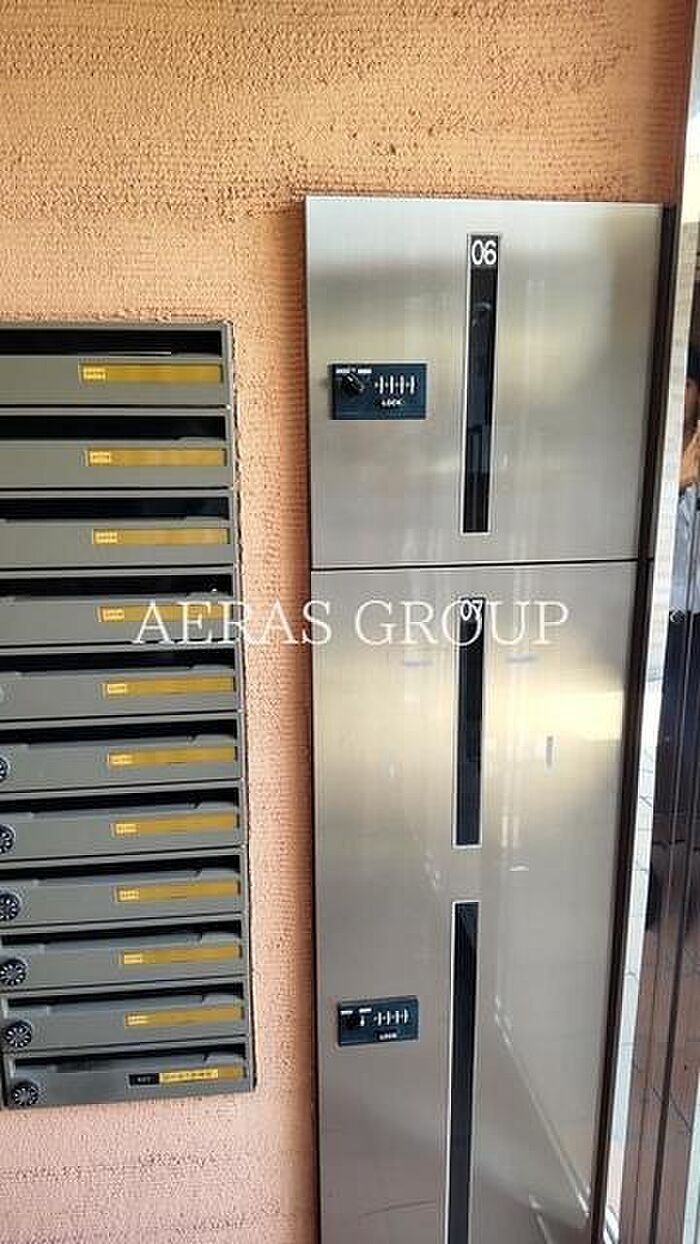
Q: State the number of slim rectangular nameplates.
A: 11